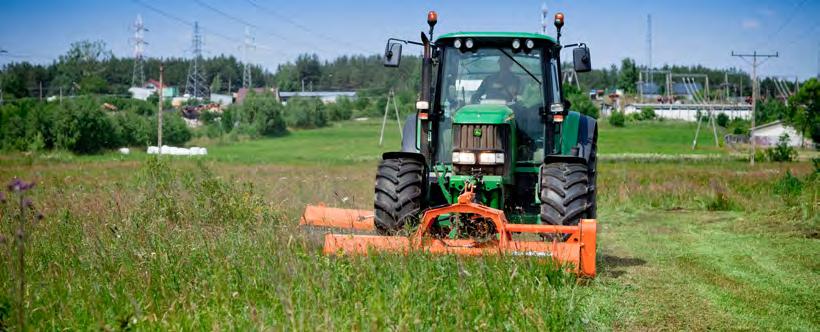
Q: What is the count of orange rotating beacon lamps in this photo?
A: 2